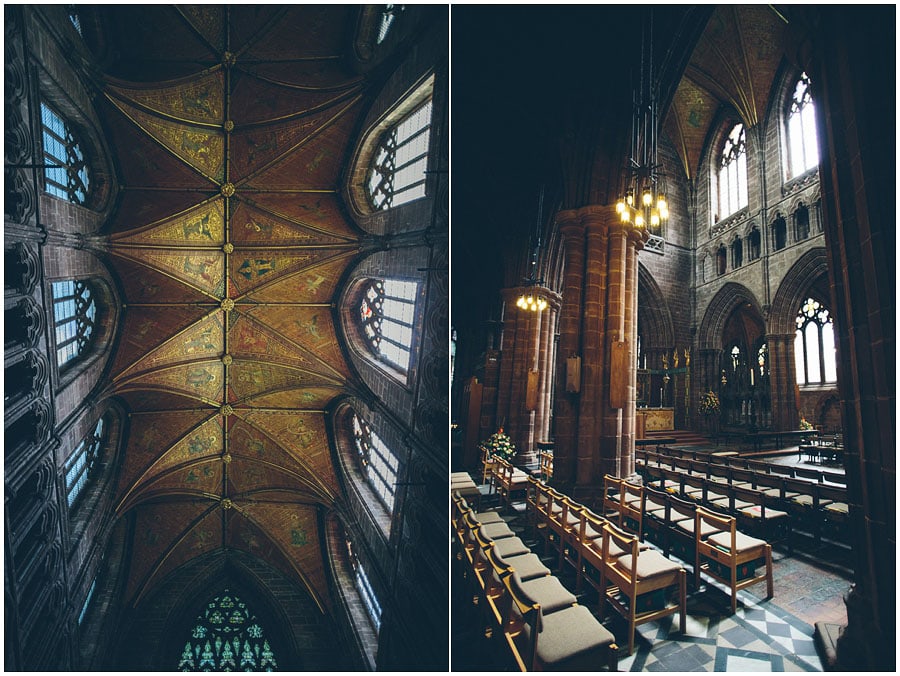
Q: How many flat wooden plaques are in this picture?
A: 3